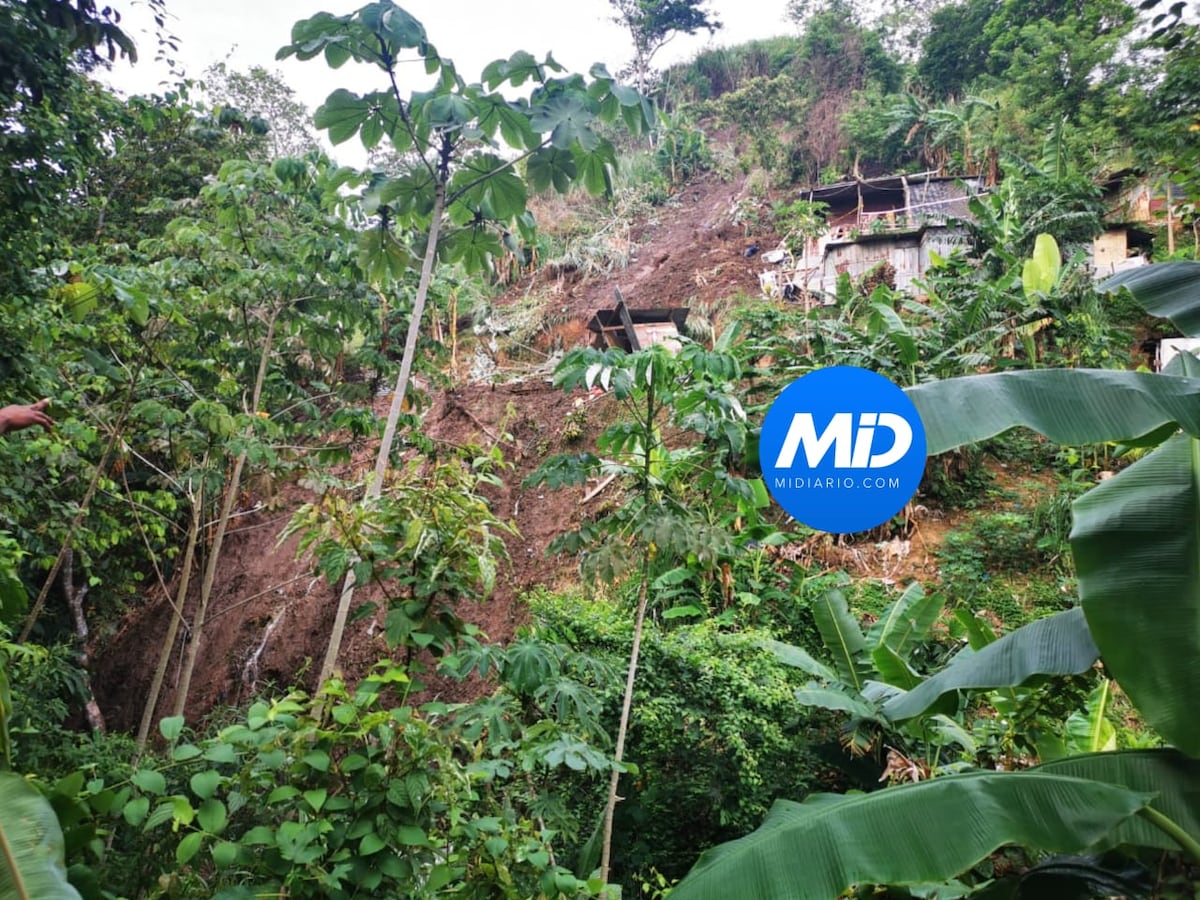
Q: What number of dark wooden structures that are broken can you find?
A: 1